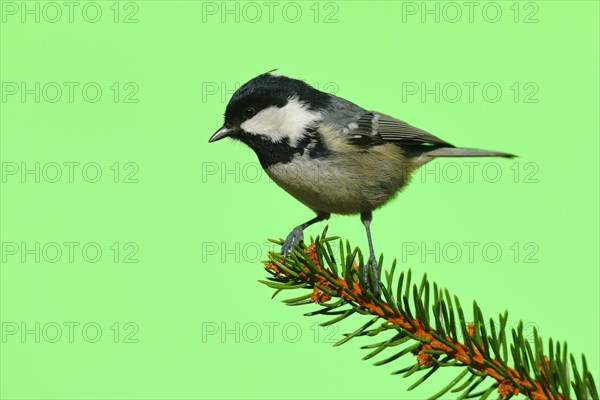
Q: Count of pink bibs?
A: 0